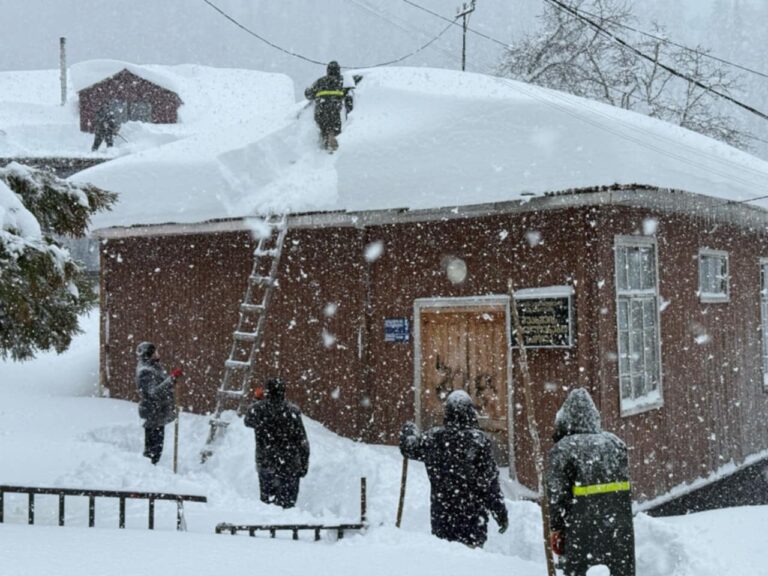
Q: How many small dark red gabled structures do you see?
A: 1